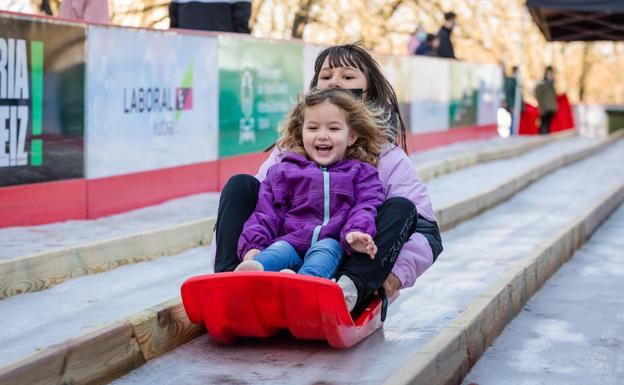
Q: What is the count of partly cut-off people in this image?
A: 2